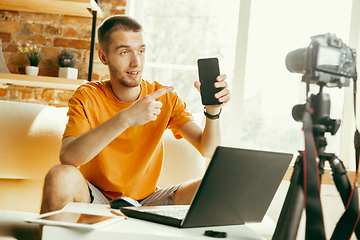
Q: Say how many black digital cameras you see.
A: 1